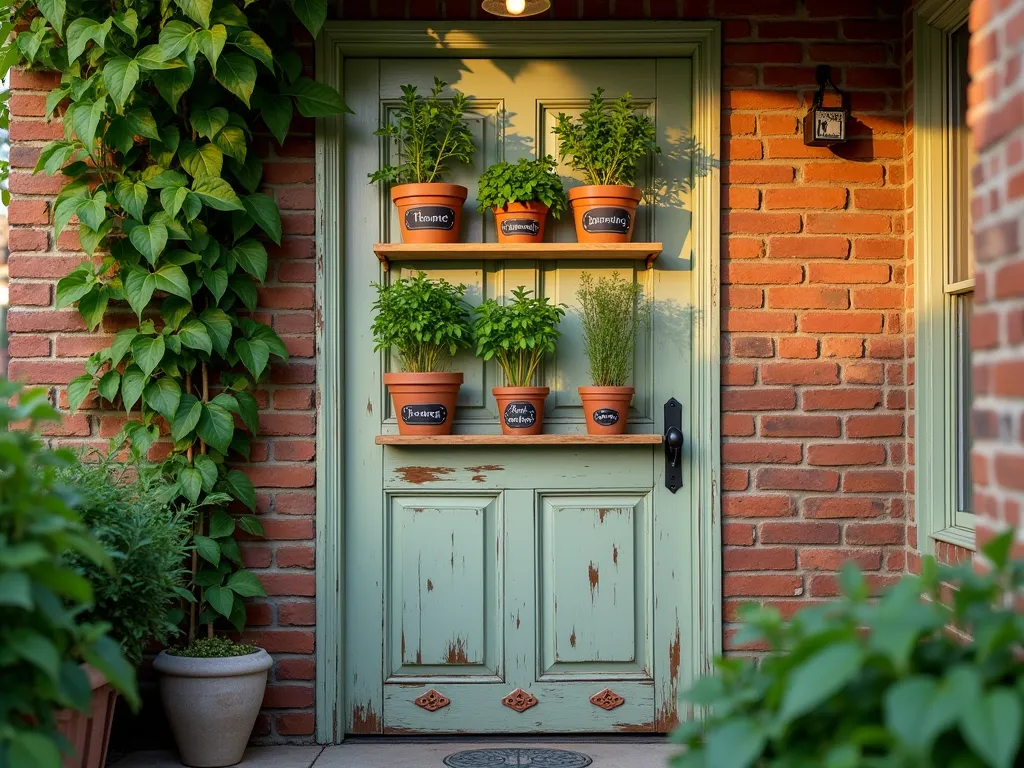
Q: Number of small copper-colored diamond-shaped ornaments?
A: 3